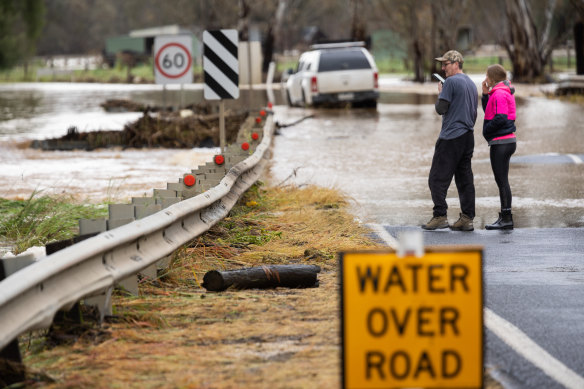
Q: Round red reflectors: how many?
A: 7